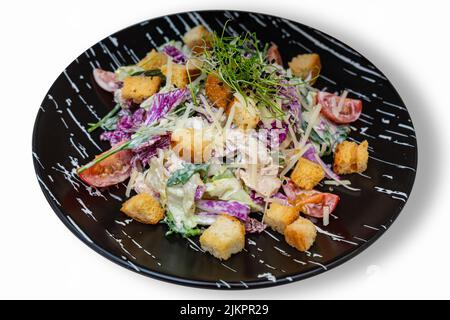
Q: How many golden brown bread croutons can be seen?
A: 14